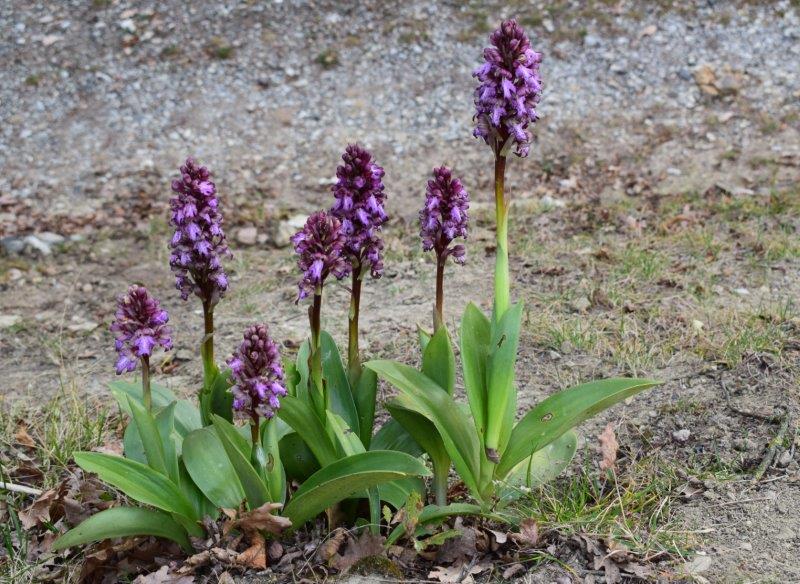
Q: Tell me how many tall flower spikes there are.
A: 7